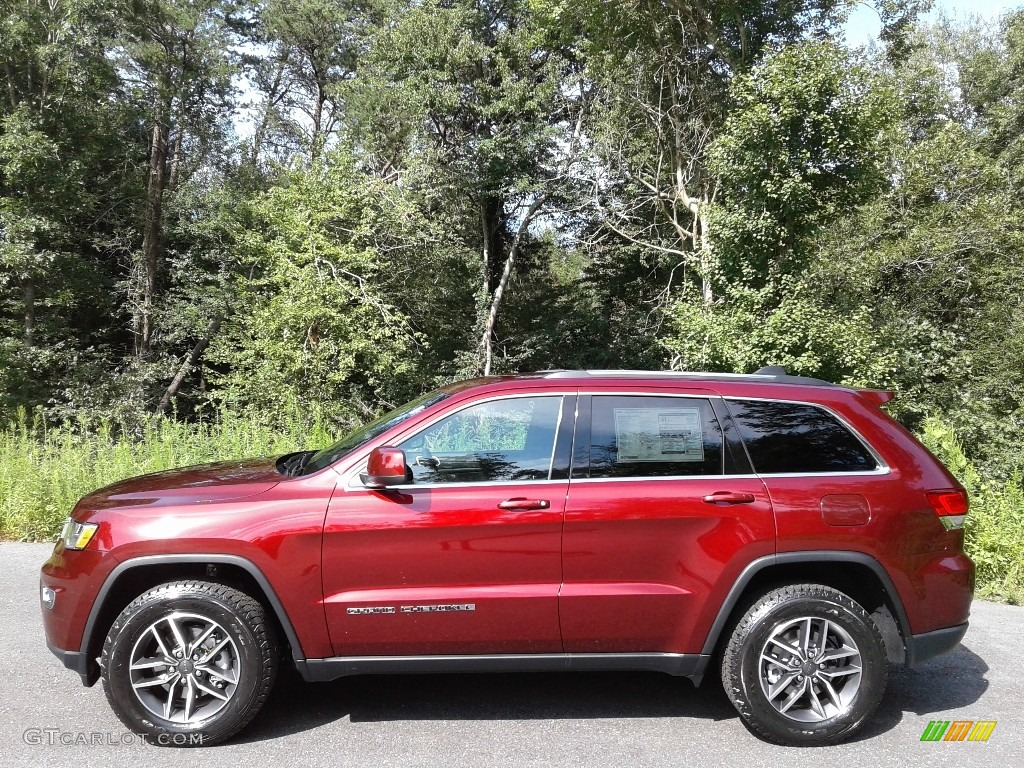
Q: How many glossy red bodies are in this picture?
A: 1